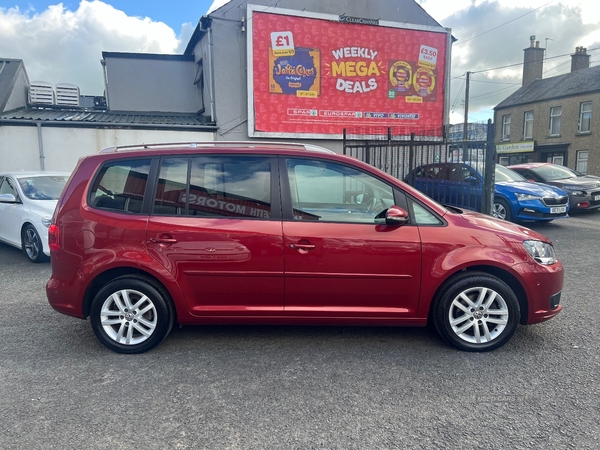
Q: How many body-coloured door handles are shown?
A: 2